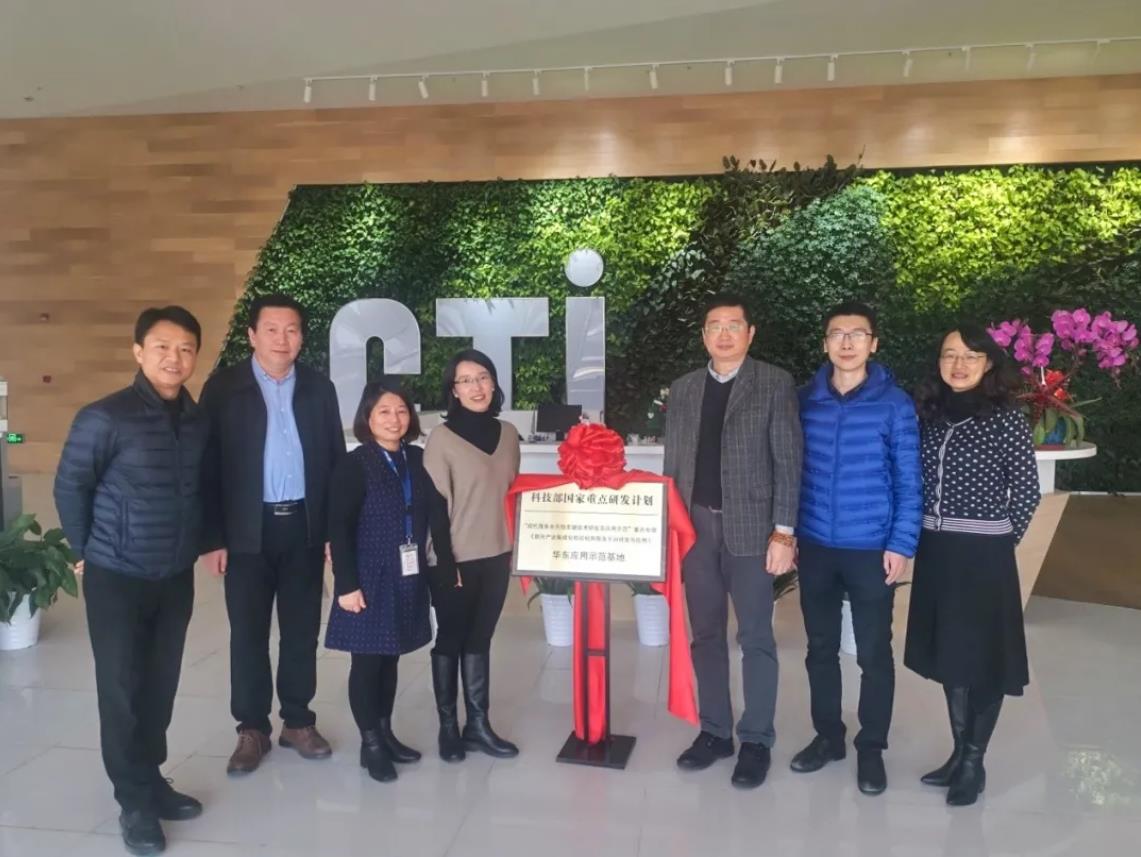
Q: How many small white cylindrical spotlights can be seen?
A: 14